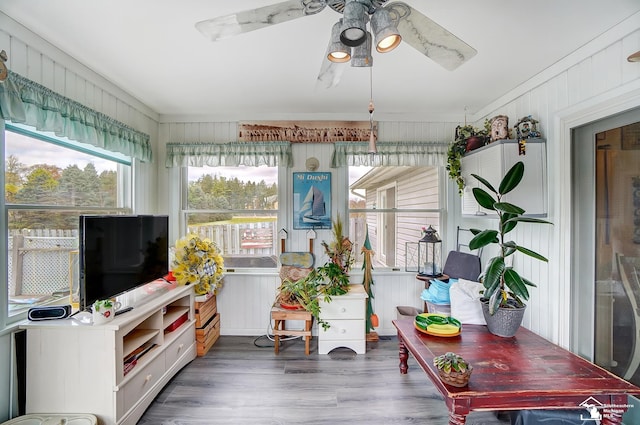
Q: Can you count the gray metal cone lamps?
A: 4